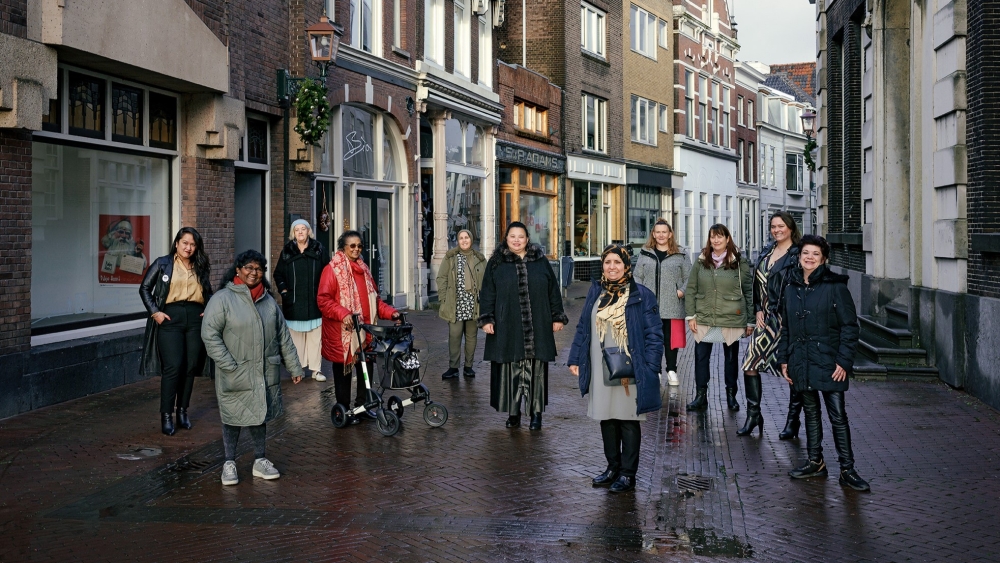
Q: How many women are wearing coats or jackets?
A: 11